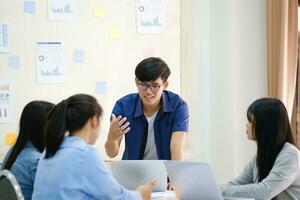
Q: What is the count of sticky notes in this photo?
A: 8